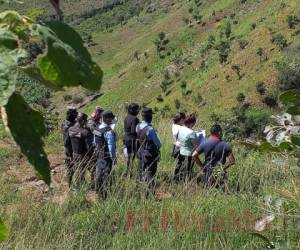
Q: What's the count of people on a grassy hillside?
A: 9